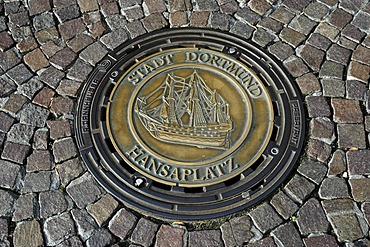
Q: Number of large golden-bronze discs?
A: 1